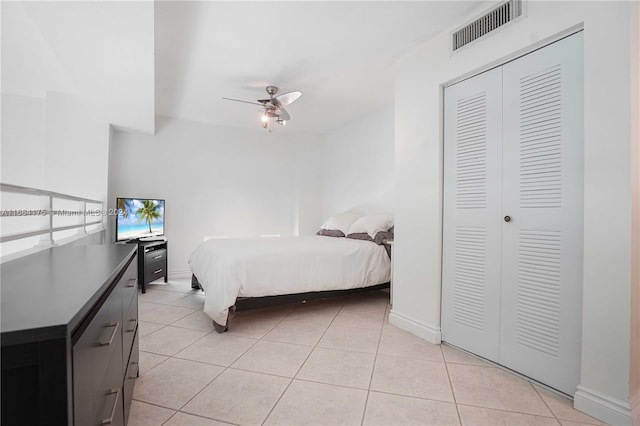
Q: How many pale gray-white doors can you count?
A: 2